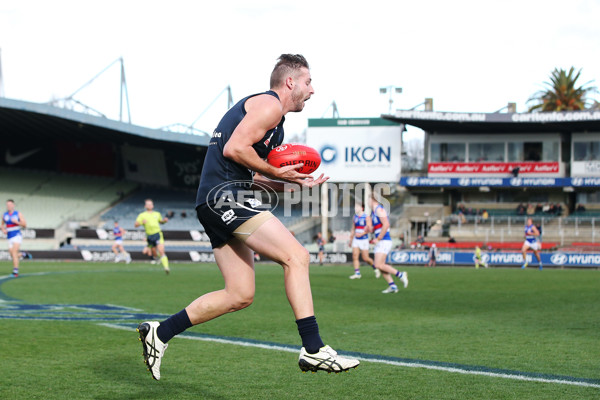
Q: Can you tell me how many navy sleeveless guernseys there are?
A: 1